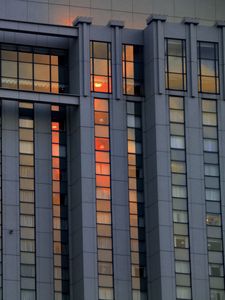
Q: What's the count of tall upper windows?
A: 4